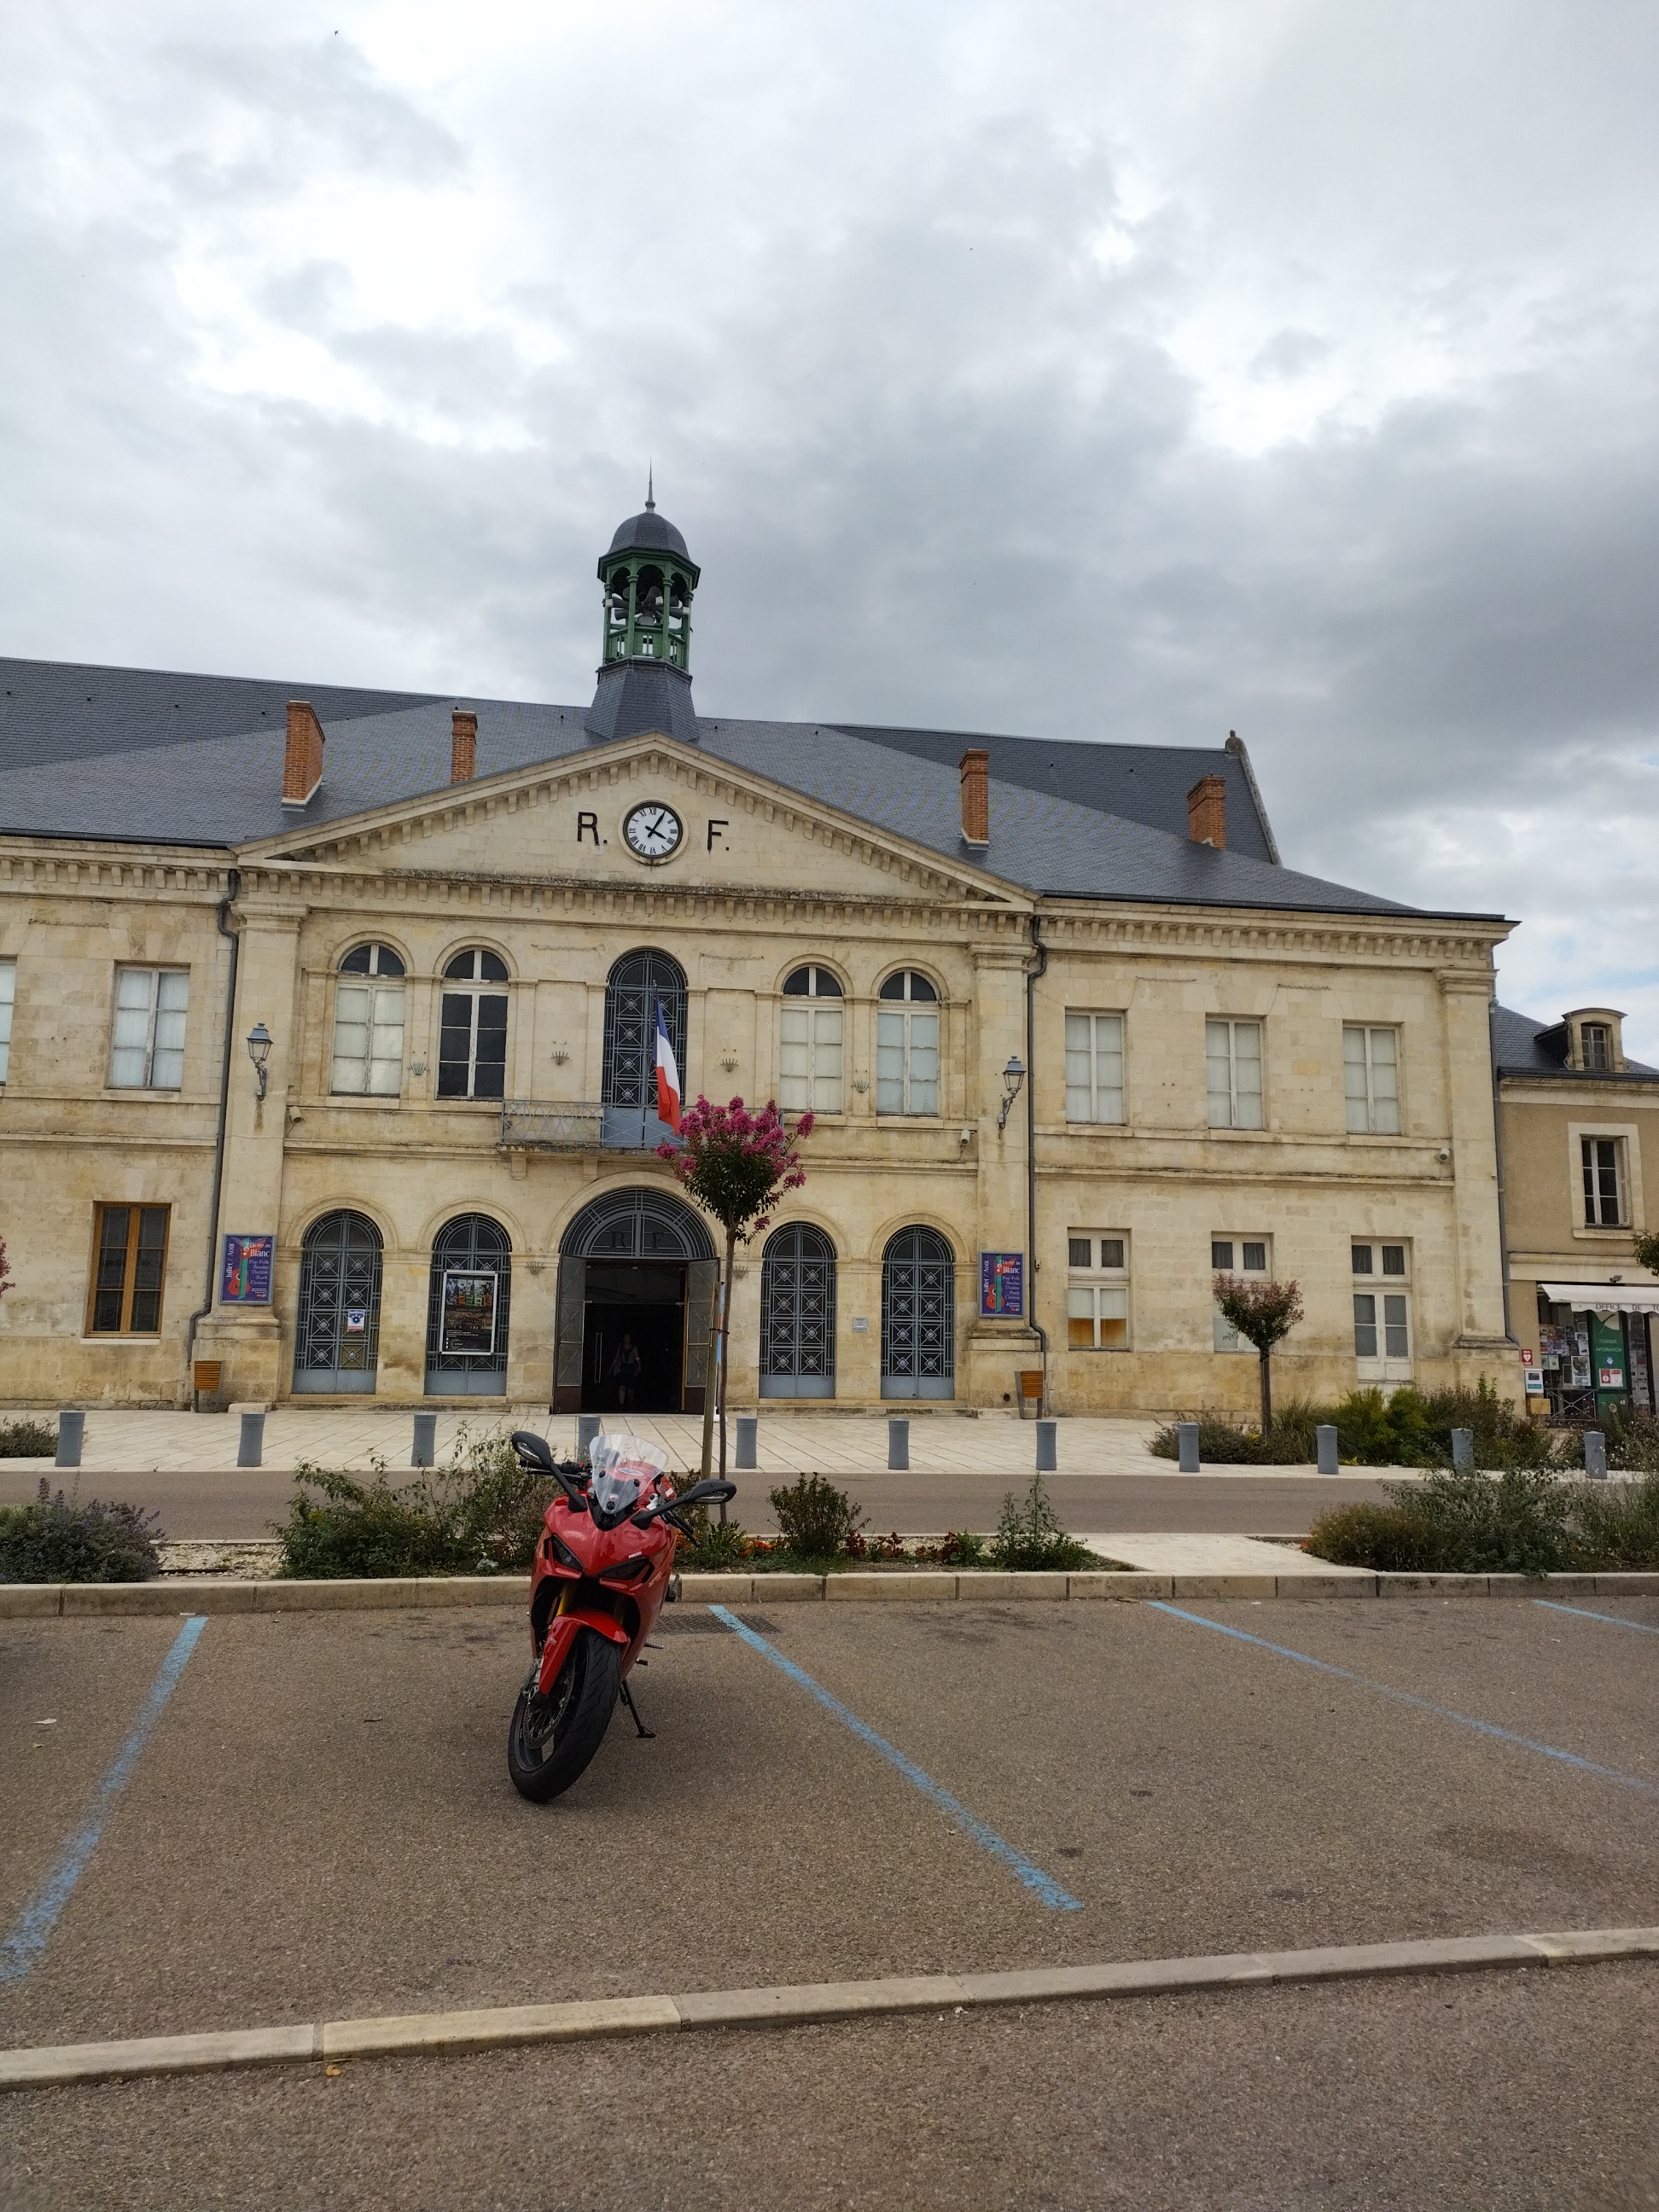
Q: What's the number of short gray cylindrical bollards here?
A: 11